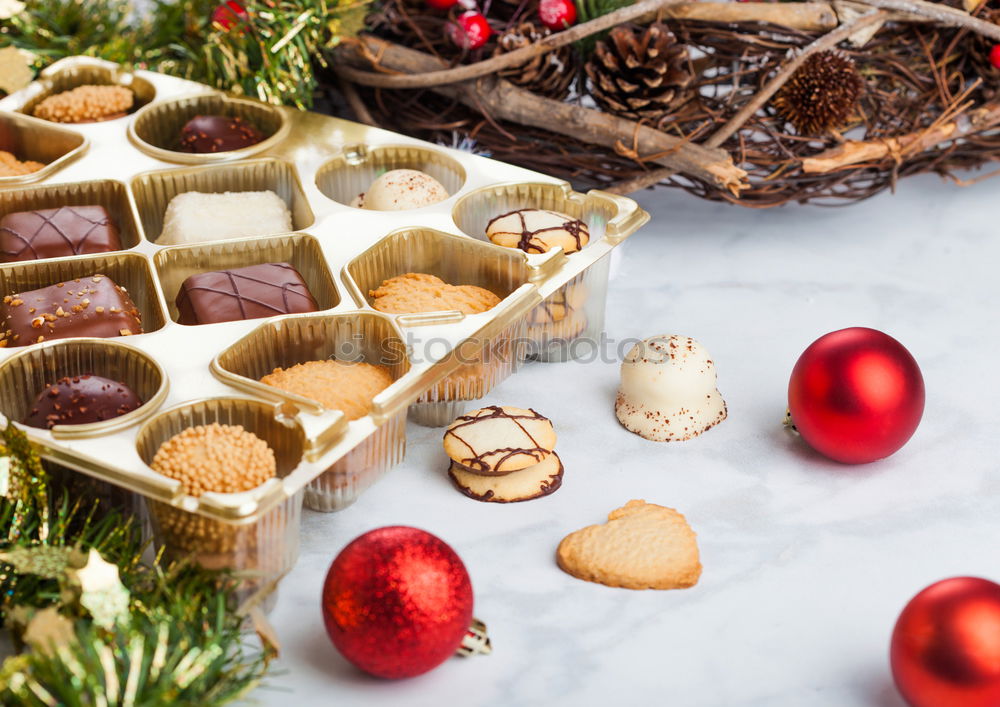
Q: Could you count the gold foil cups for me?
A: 13